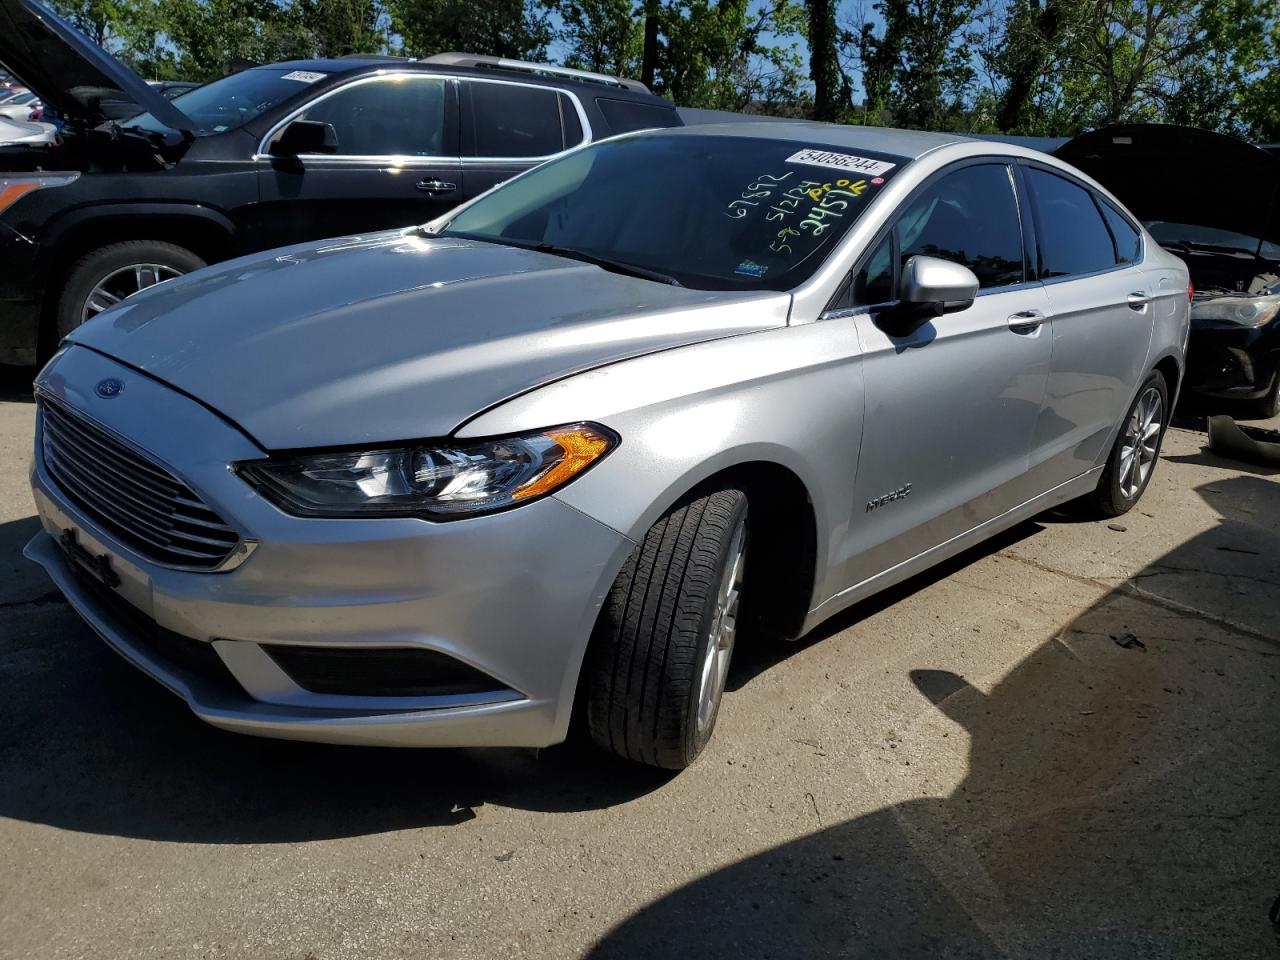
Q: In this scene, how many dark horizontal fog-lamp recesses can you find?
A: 1